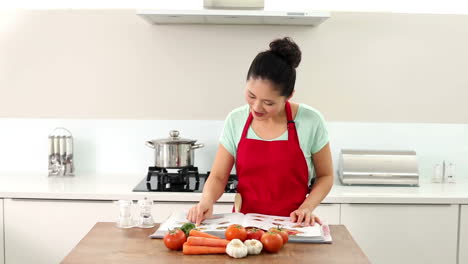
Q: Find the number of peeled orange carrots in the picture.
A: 3